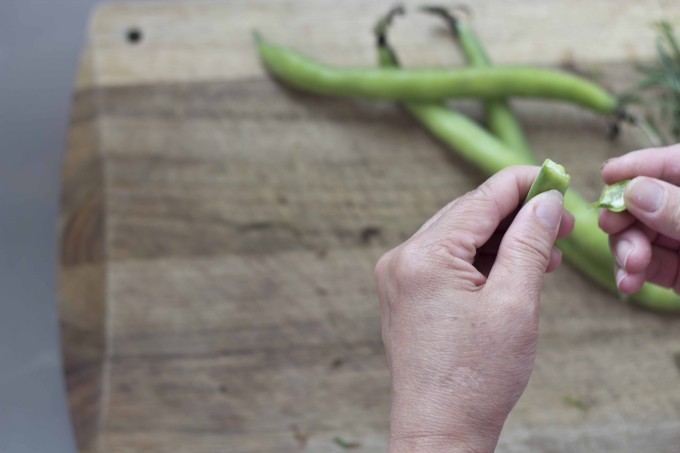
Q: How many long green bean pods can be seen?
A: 3